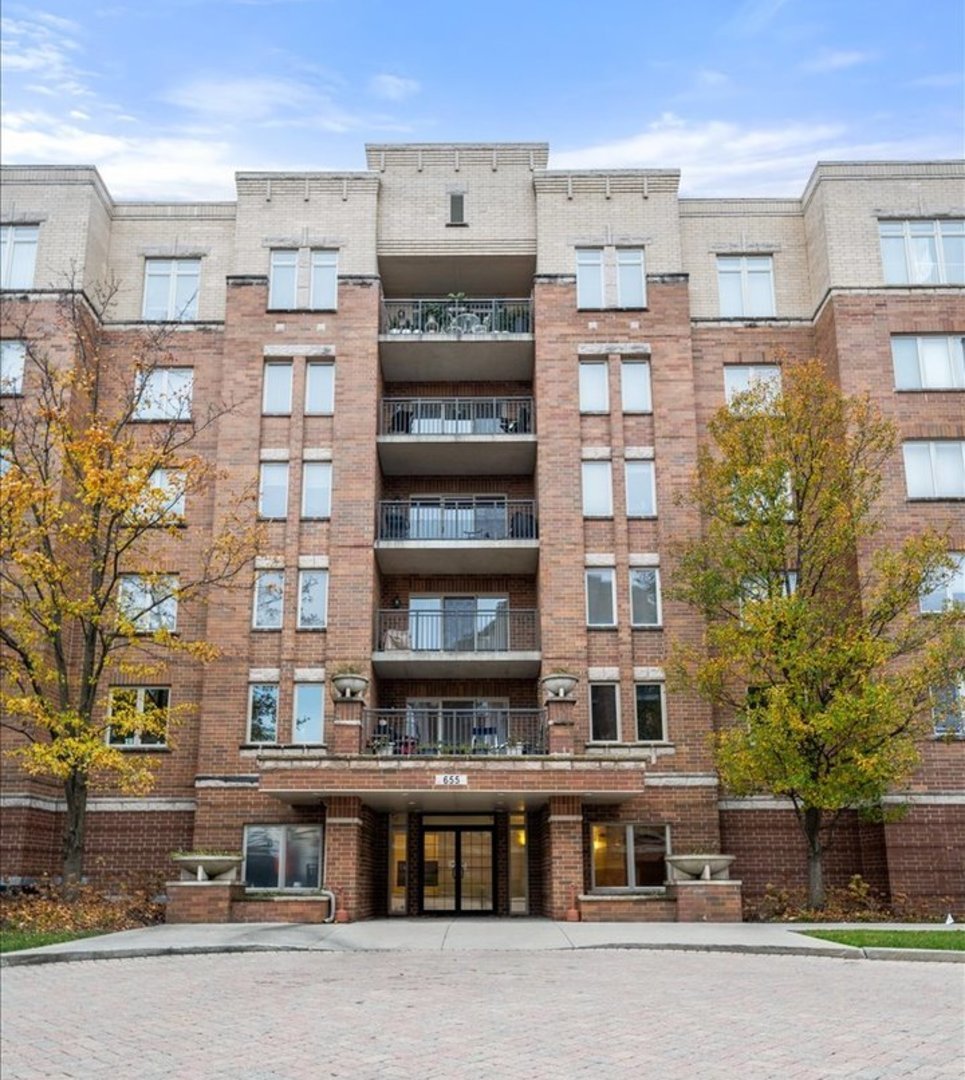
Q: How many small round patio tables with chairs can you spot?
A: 1